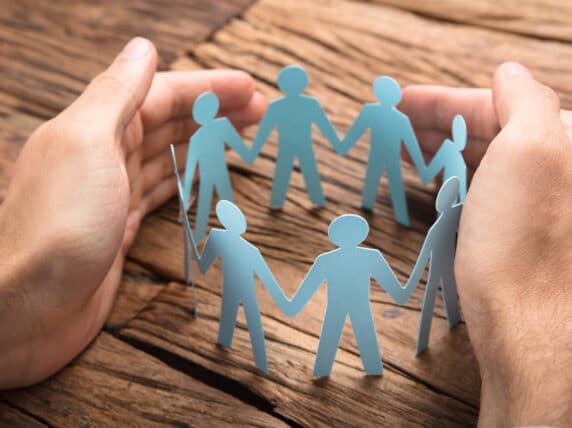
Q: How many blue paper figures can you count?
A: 8